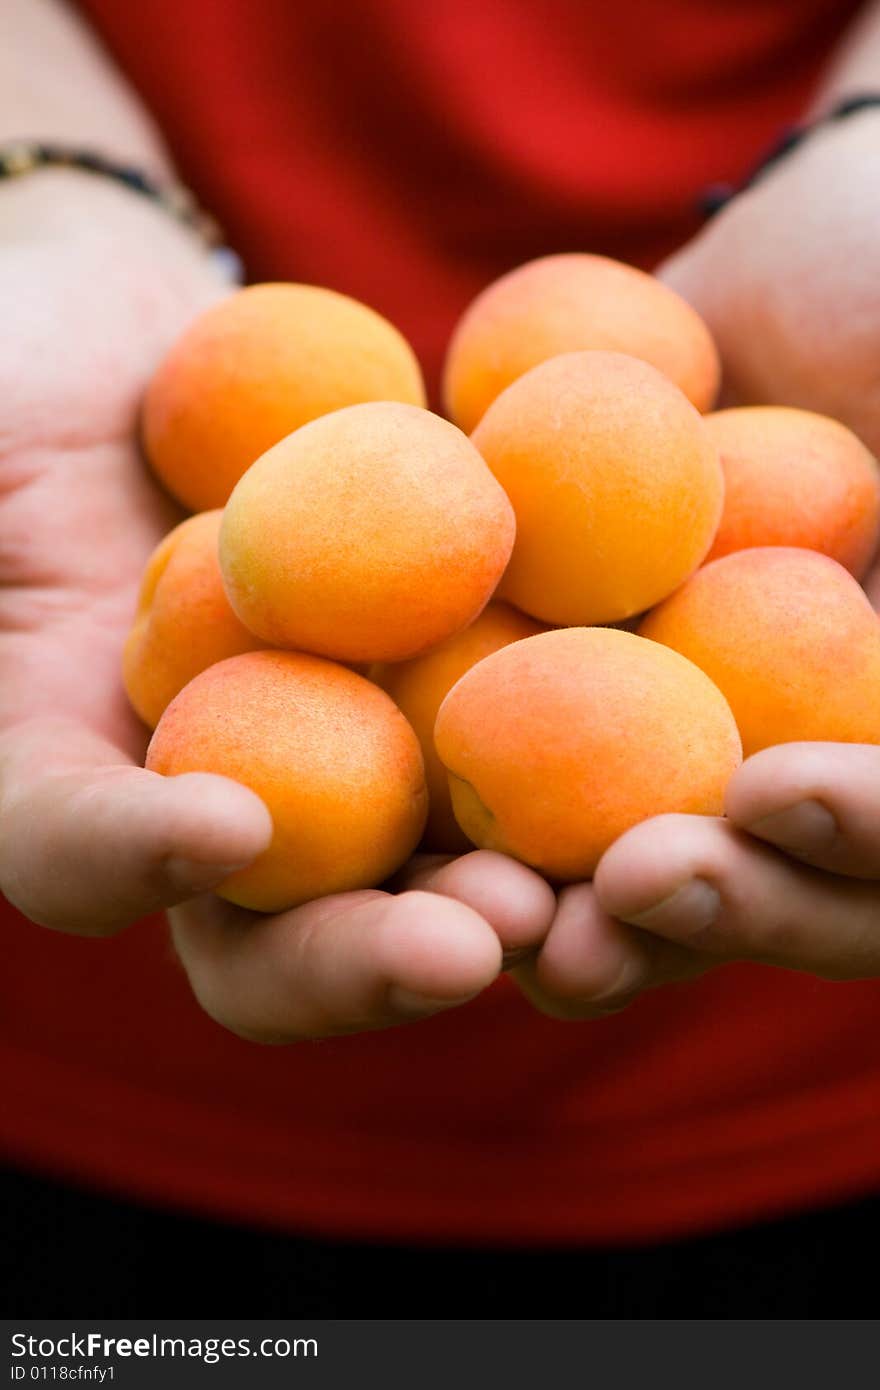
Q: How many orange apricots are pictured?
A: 10